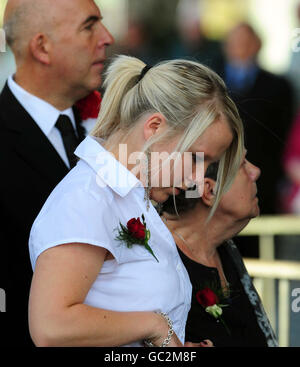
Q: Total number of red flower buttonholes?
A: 2